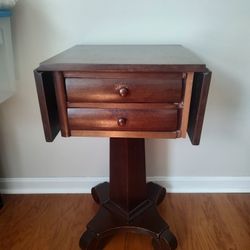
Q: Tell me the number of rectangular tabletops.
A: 1